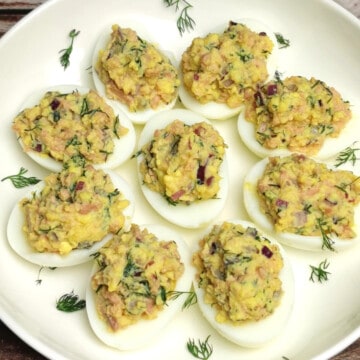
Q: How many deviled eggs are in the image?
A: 9